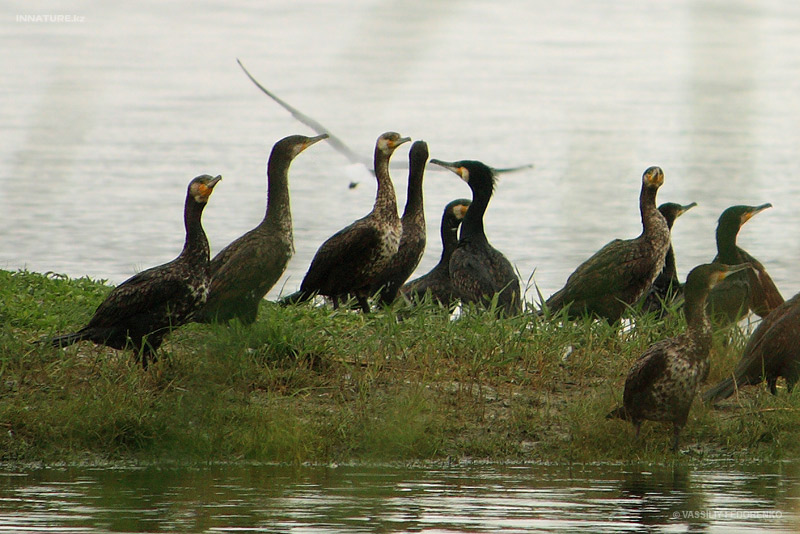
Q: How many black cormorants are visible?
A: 11